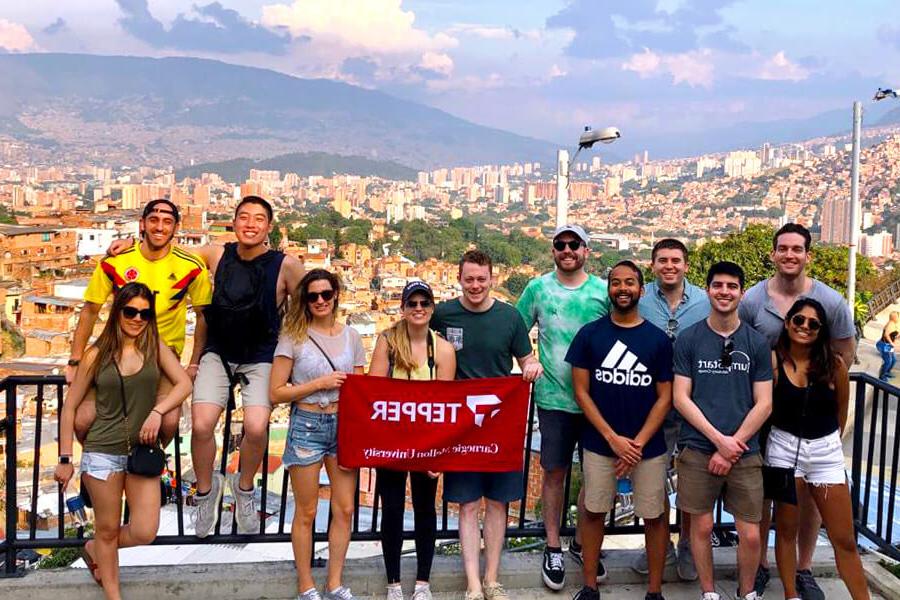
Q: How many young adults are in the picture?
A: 12